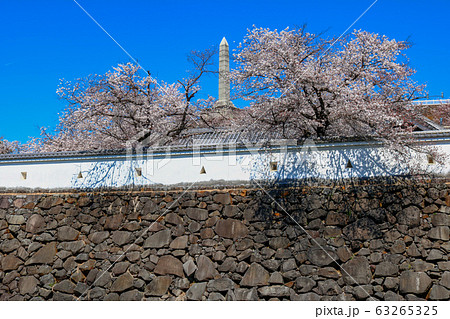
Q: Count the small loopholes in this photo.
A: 7